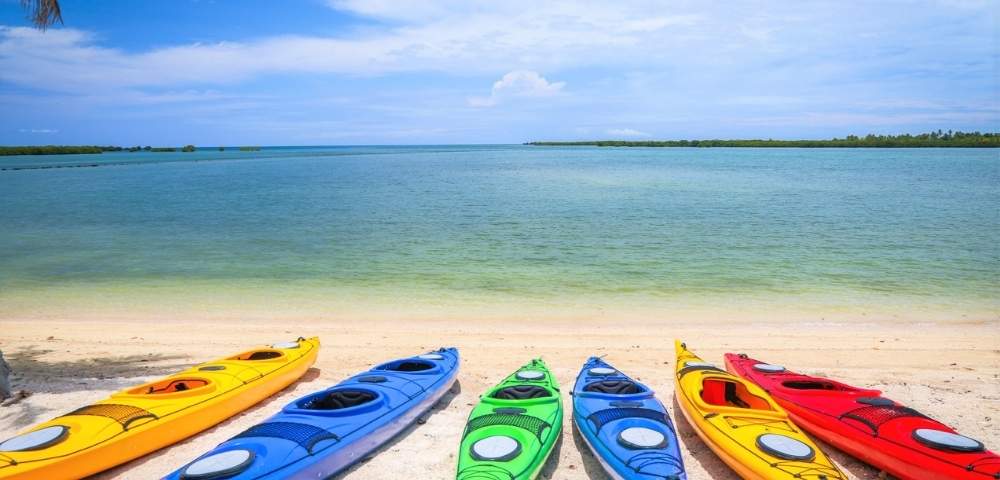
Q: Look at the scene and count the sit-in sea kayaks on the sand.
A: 6